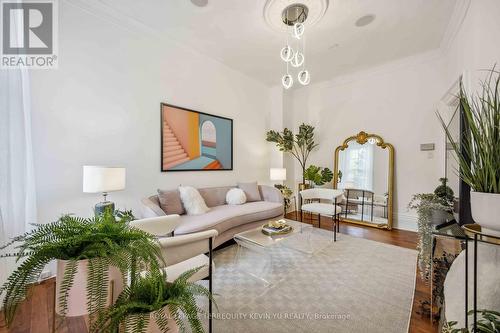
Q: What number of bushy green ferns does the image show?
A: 2